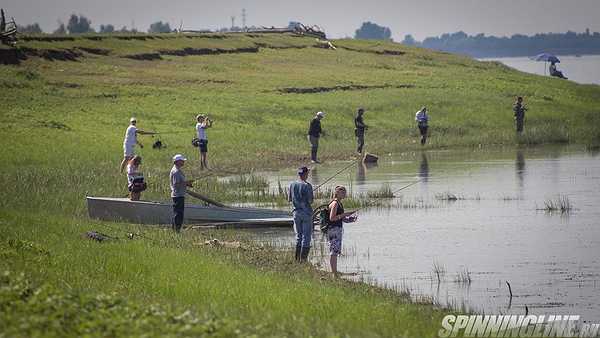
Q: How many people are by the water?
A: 11